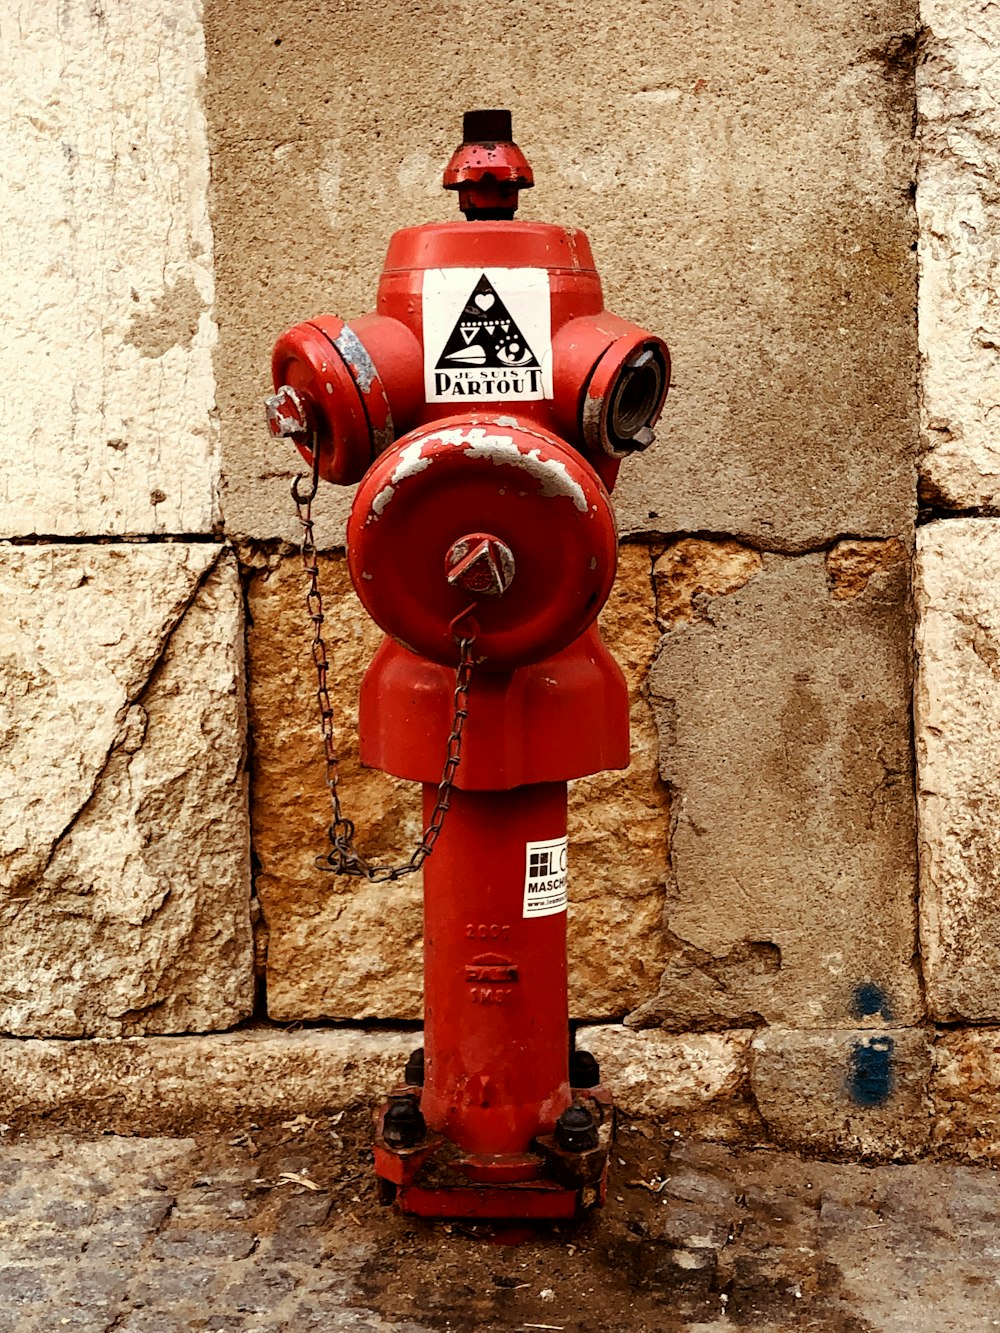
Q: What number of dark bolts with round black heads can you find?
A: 4